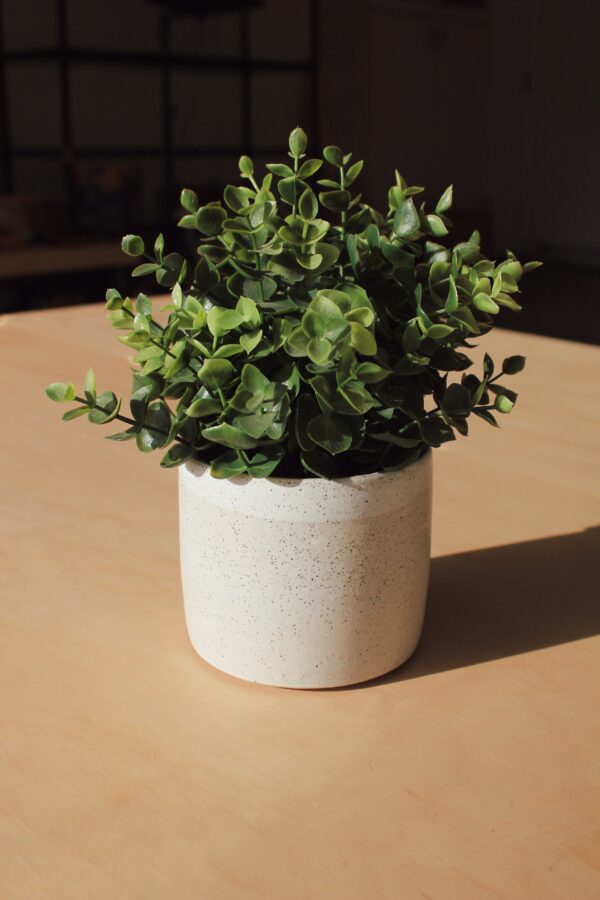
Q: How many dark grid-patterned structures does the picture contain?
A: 1